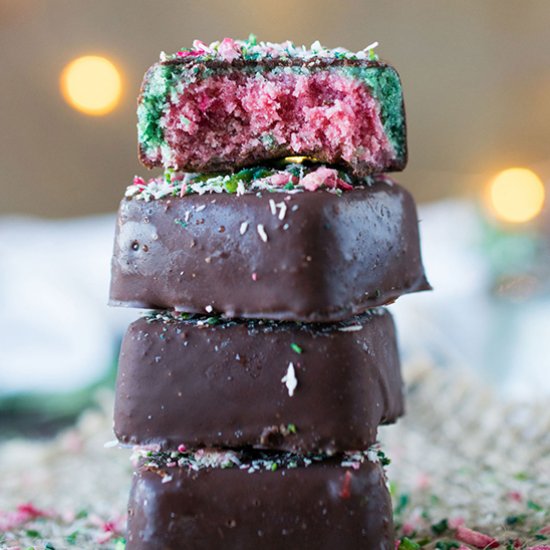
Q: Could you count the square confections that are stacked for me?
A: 4